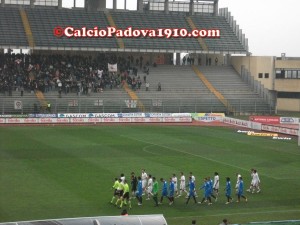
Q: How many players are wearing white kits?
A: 10